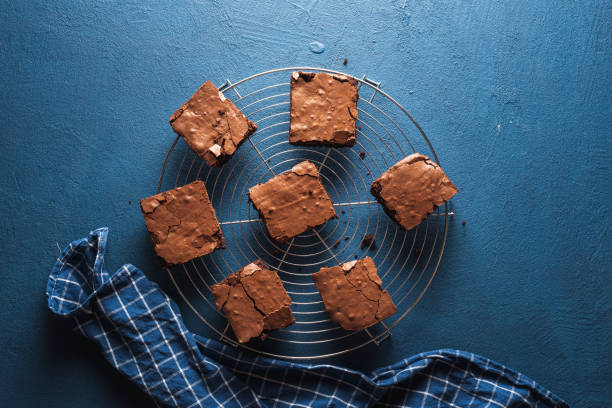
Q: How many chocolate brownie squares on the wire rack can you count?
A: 7